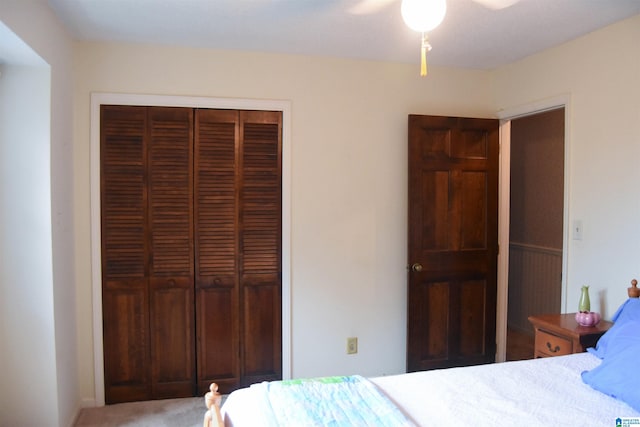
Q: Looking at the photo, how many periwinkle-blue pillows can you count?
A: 2